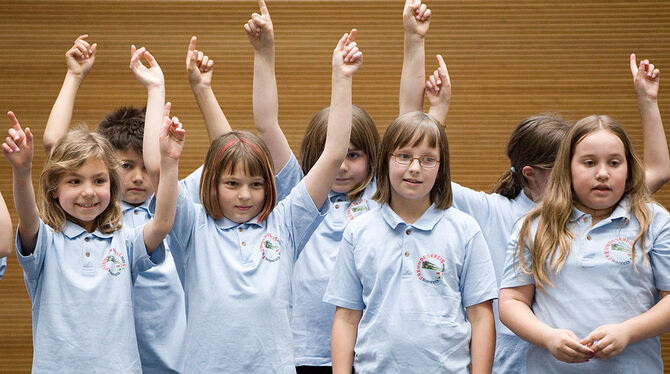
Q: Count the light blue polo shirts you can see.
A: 7